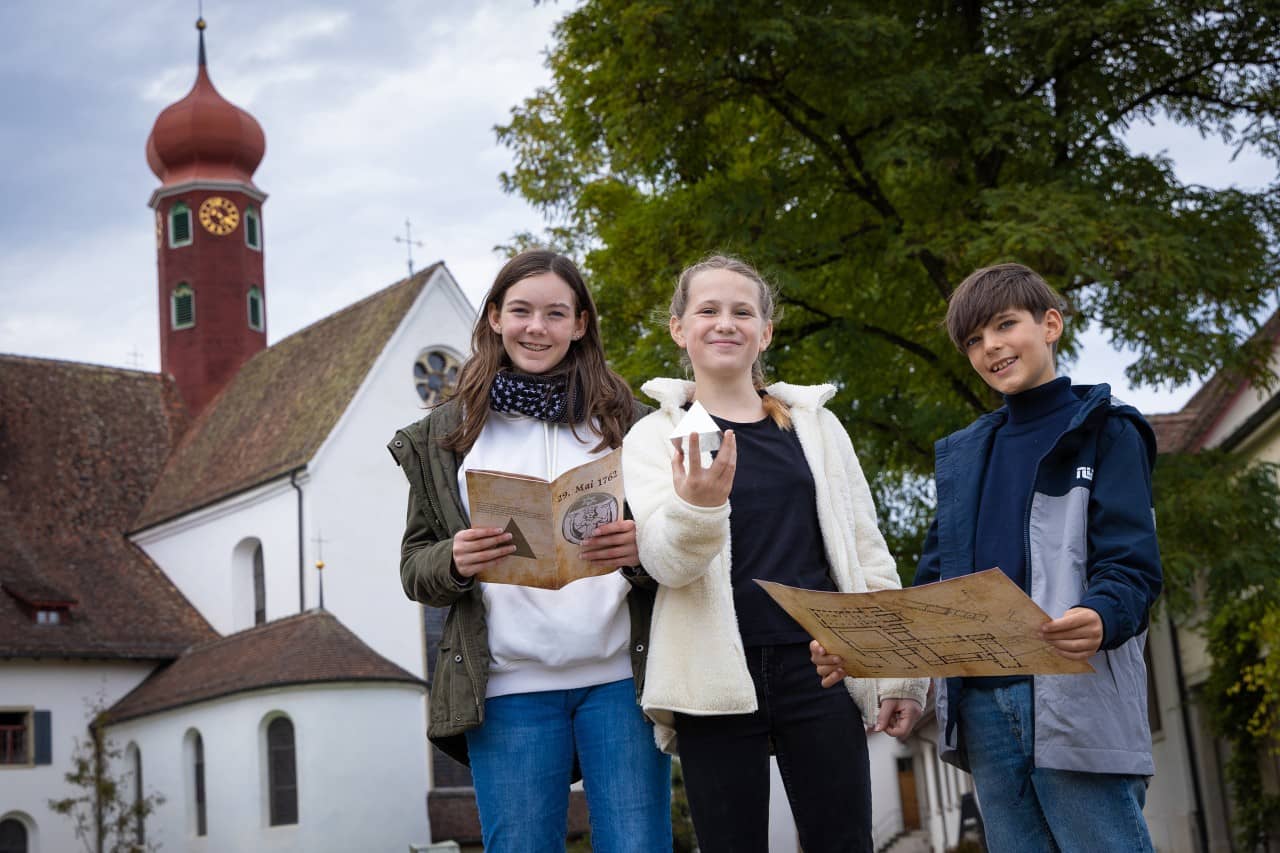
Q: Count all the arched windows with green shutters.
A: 4